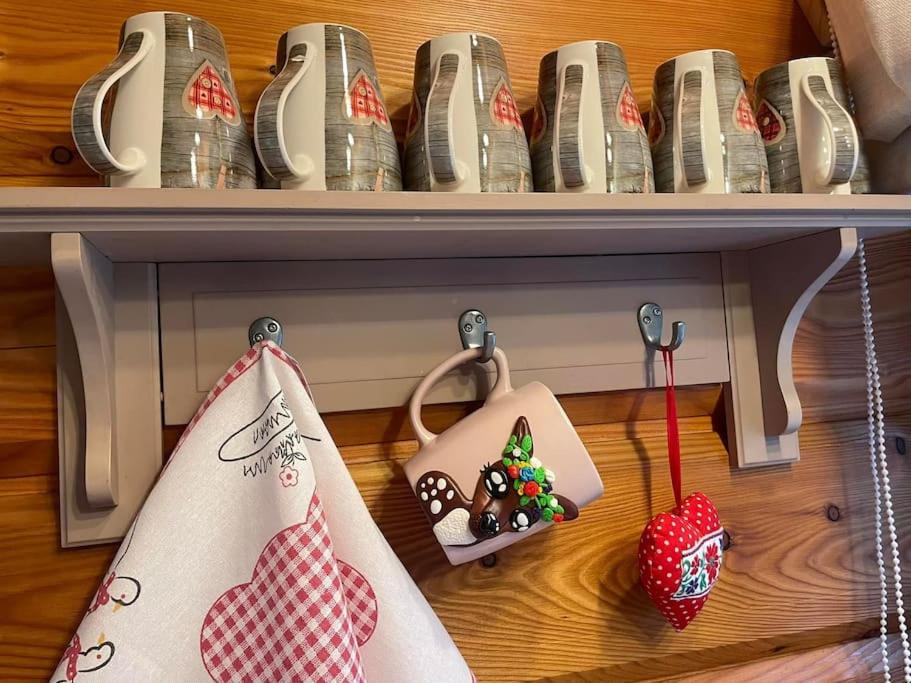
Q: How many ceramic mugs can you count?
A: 7